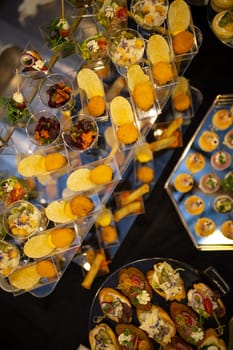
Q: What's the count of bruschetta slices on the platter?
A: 10